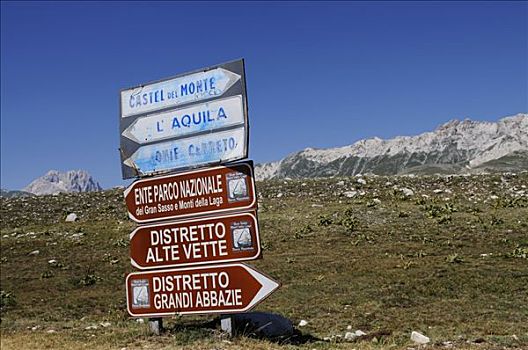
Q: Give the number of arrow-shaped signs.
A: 6